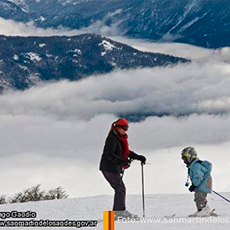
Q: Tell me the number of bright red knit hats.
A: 1